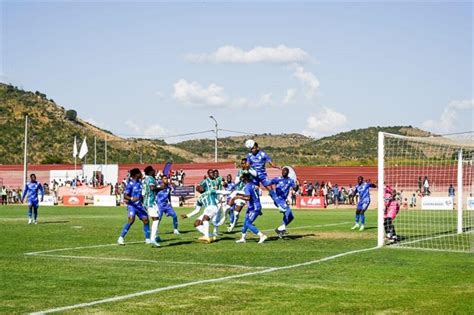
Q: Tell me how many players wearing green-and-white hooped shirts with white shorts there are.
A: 5